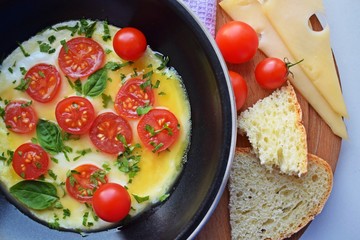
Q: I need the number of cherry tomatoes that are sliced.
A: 9